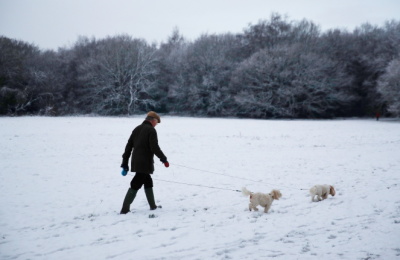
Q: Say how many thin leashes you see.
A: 2